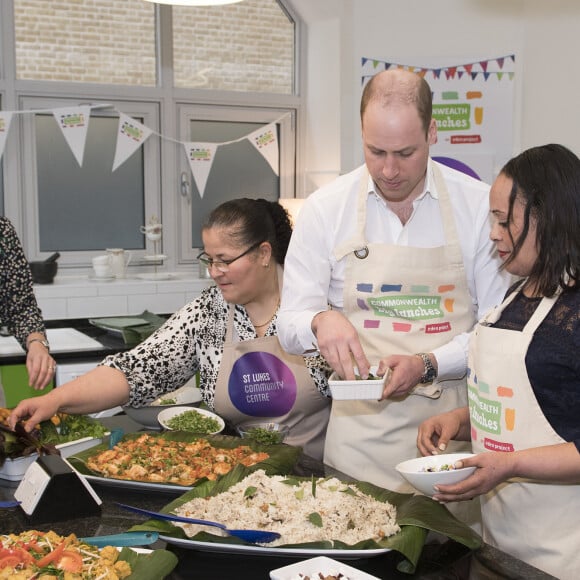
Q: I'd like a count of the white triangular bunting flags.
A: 5